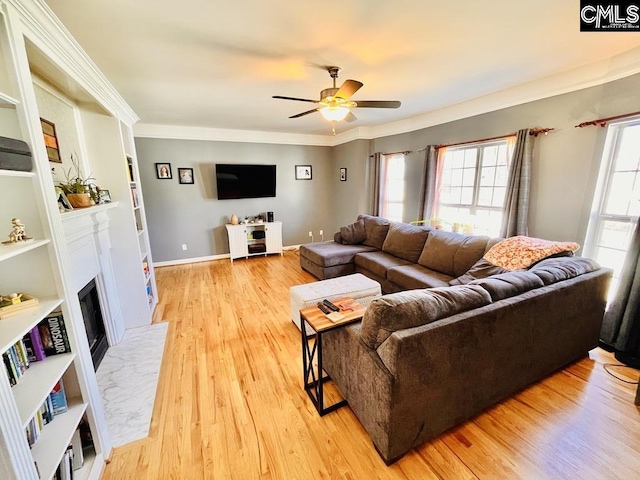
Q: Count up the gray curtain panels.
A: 4